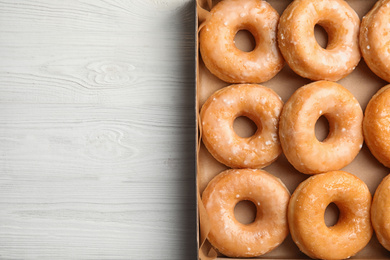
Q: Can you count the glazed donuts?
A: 9